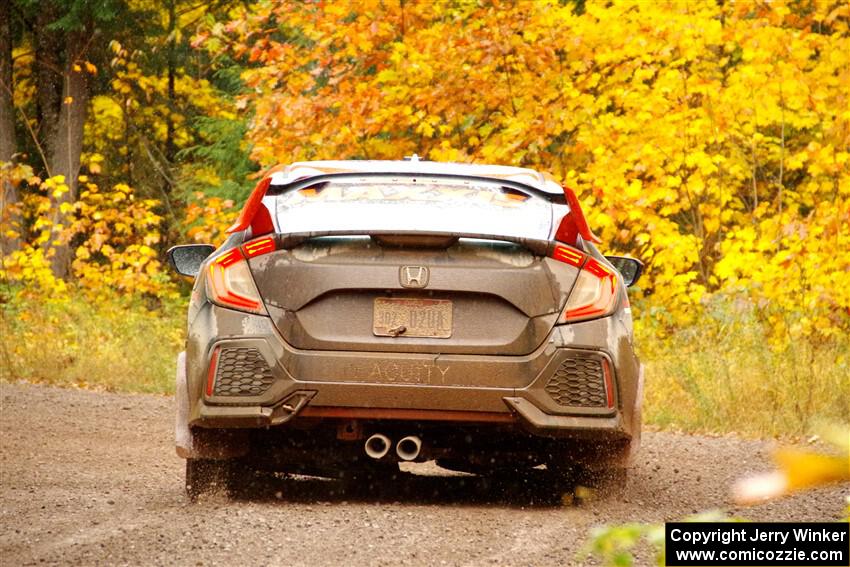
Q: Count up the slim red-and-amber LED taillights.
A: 2